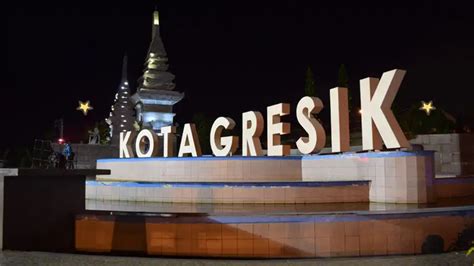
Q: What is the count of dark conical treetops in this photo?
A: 2